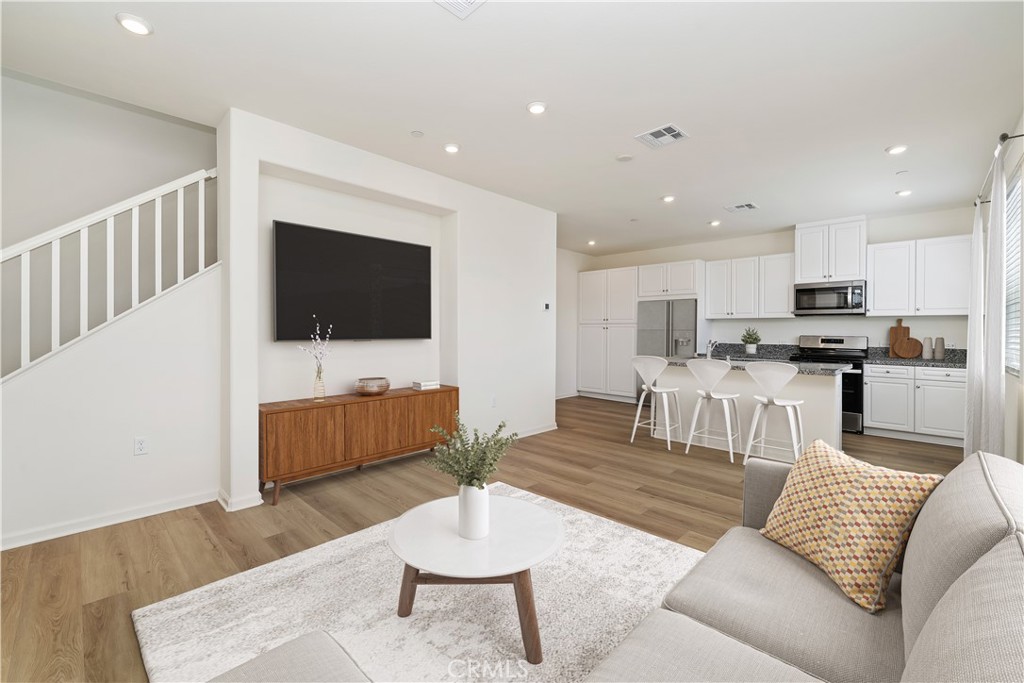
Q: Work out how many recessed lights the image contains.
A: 8